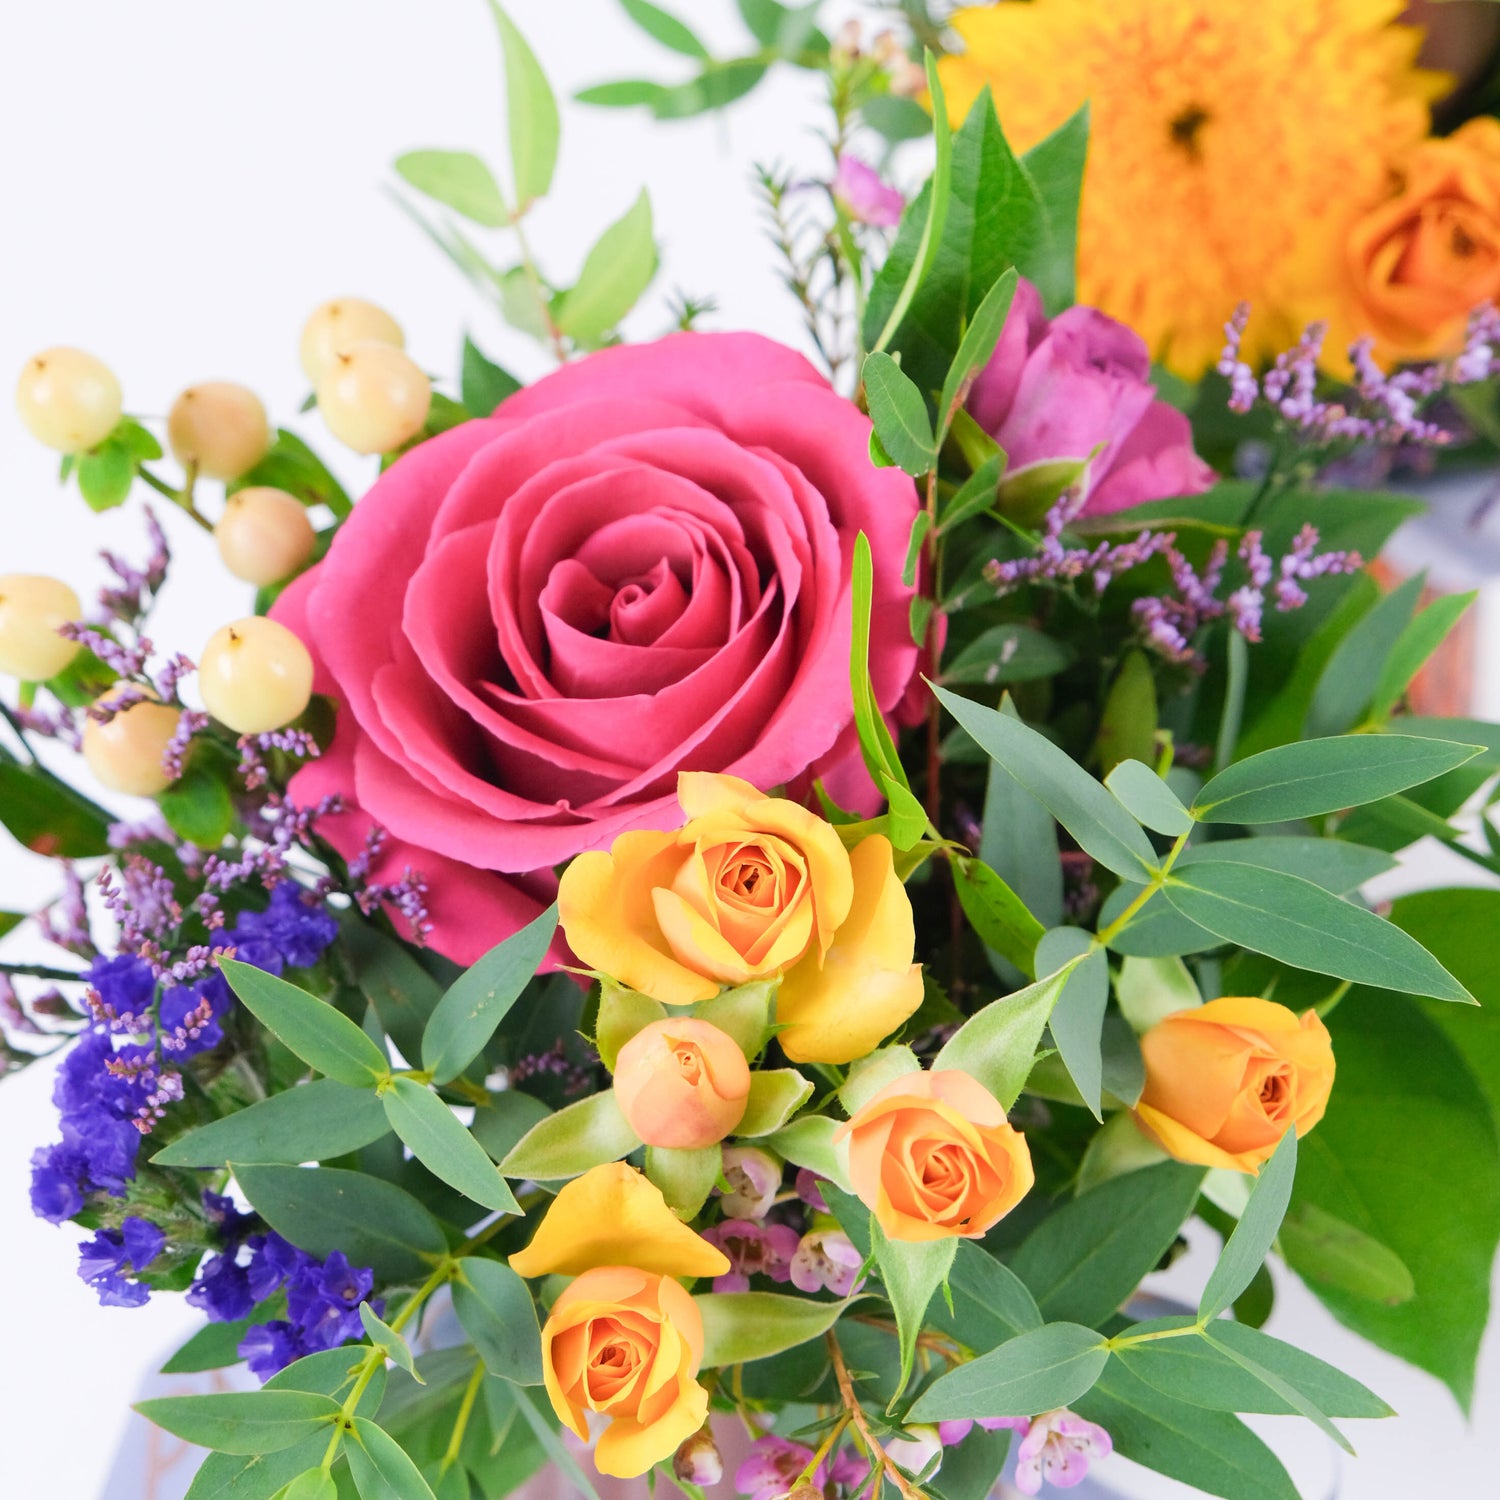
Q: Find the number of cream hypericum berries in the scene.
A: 8